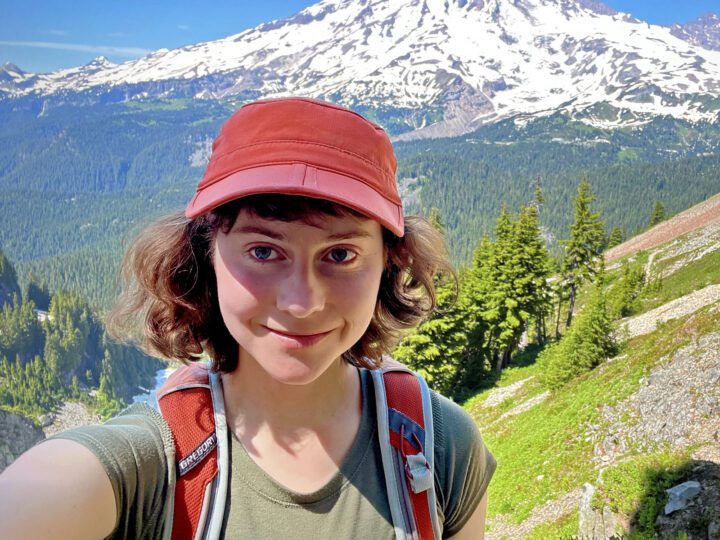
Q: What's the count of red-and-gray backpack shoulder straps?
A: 2